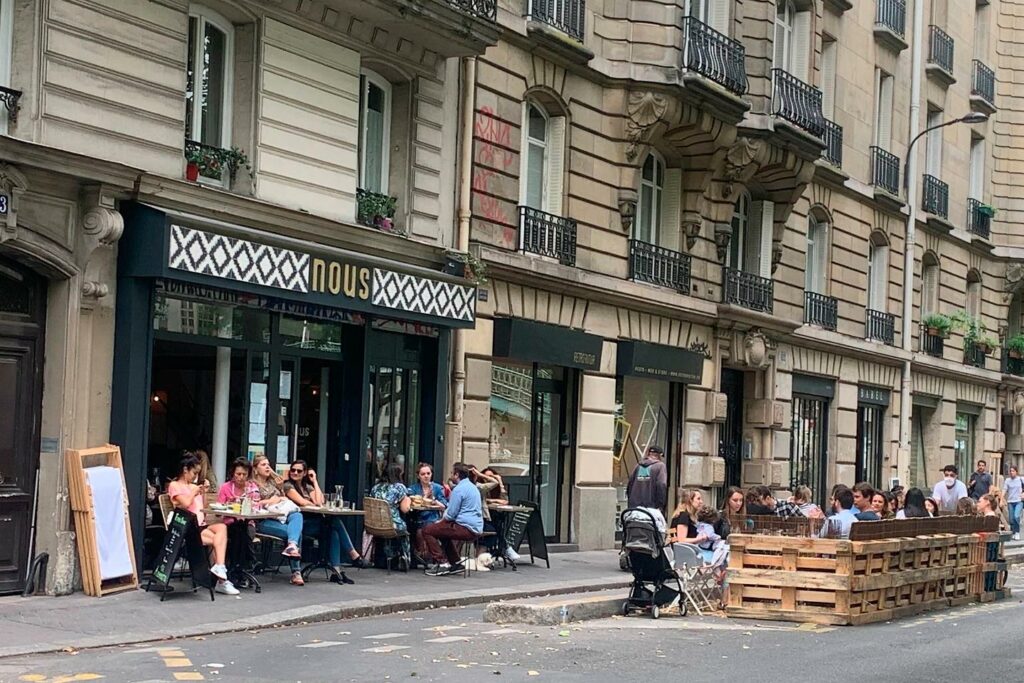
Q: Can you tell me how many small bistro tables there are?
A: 4